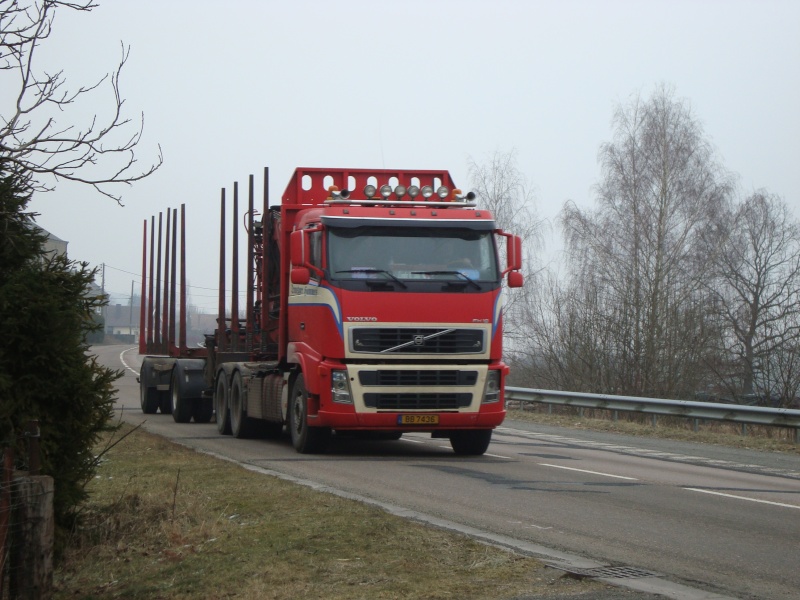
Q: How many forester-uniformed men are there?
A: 0